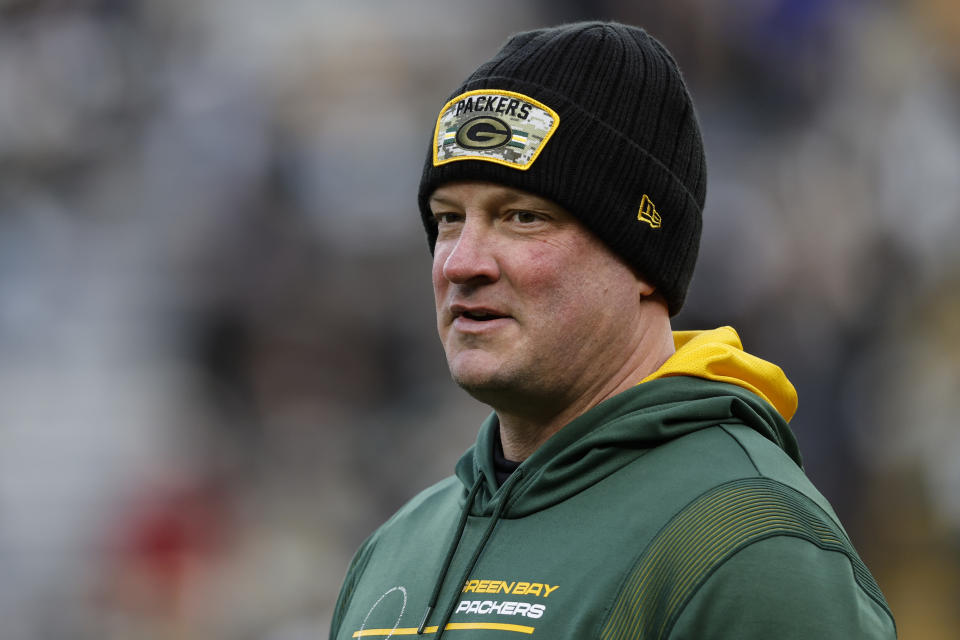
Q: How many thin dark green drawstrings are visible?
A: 2